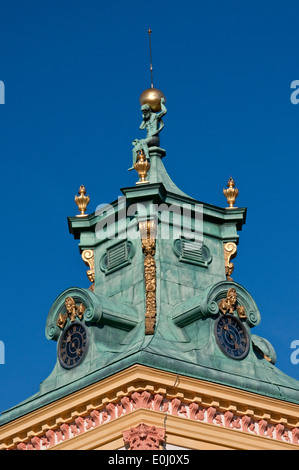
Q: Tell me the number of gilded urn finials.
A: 3